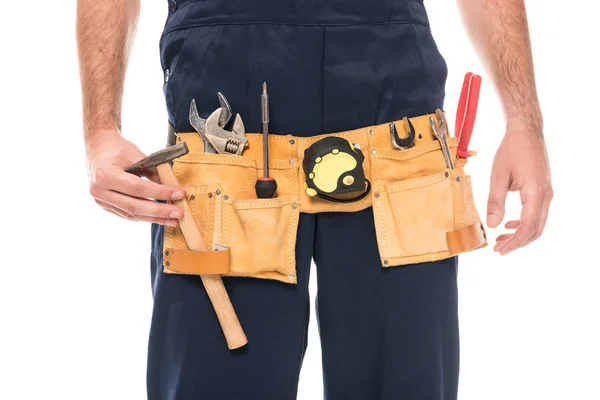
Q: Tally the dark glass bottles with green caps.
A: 0